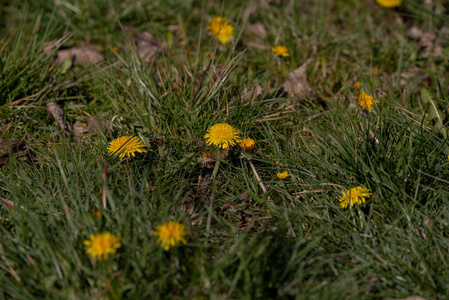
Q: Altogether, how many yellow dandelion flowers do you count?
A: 11